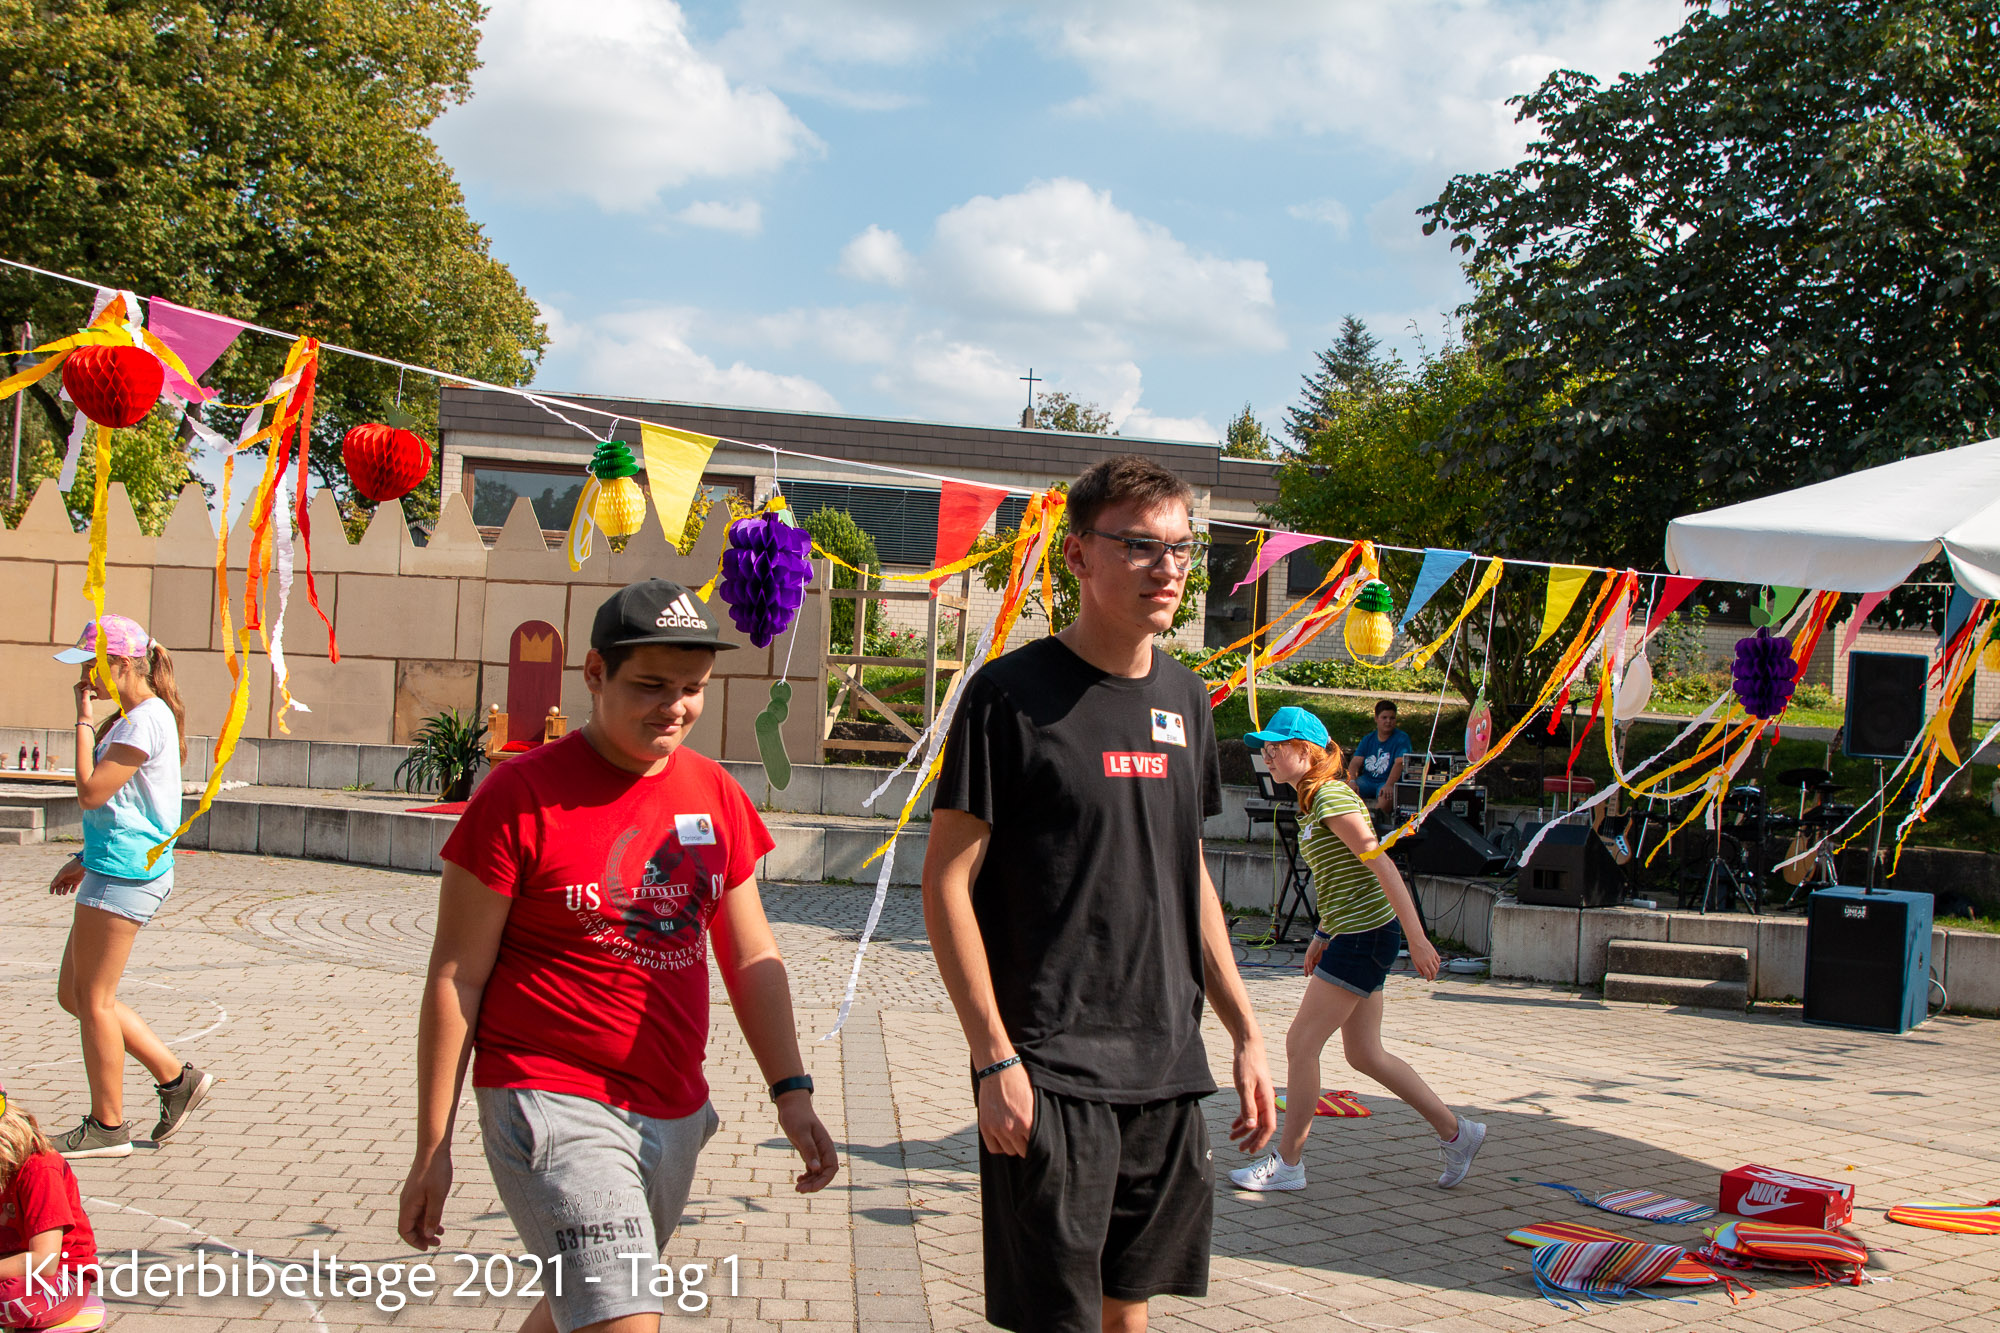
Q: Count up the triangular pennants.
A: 10